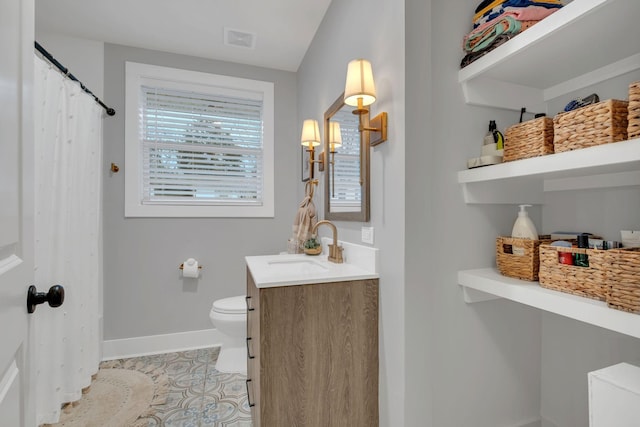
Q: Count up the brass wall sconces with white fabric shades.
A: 2